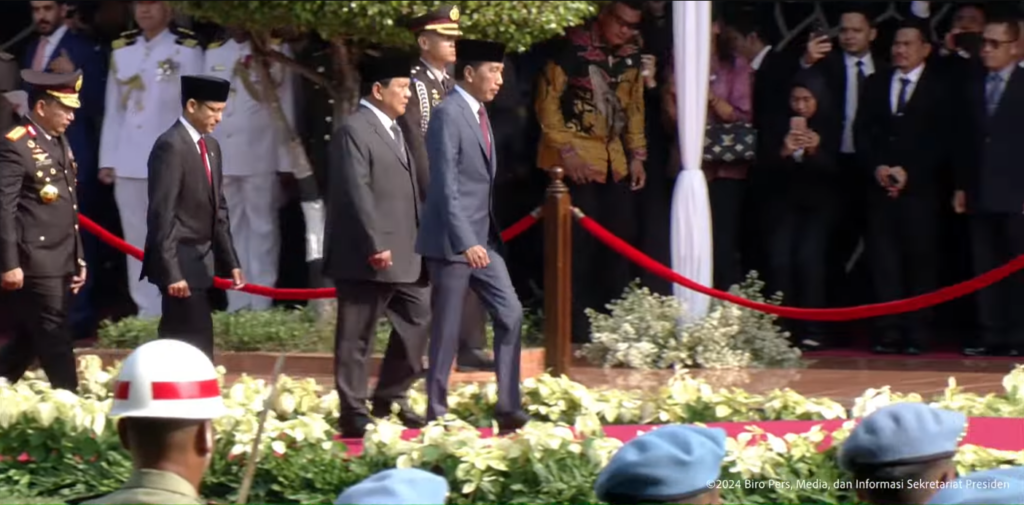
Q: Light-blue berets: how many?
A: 4